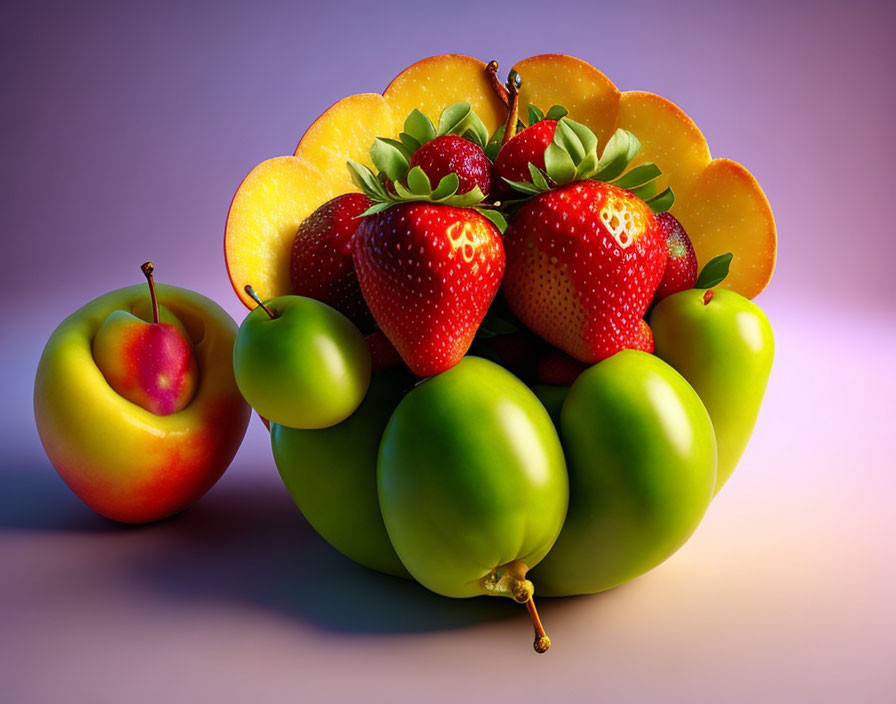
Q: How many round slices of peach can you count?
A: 6